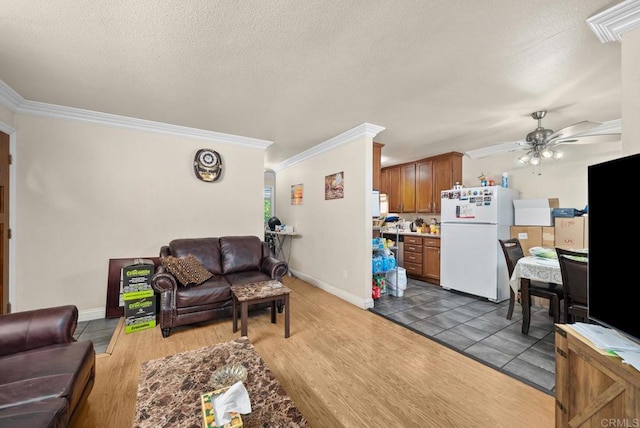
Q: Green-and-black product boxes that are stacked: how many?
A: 2